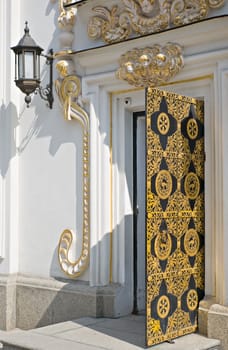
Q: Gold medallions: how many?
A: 8